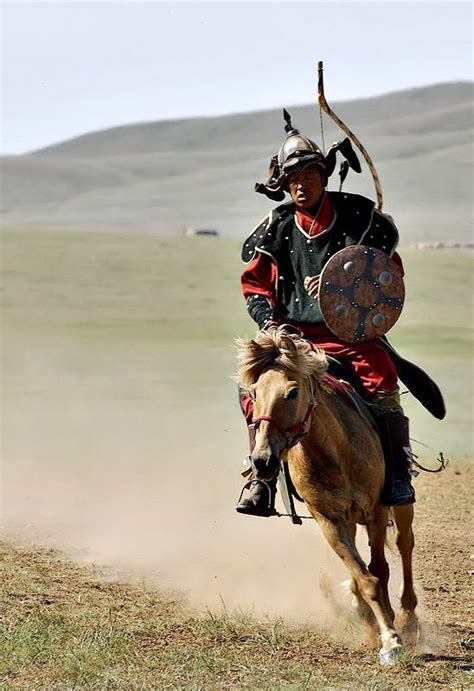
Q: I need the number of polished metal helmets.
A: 1